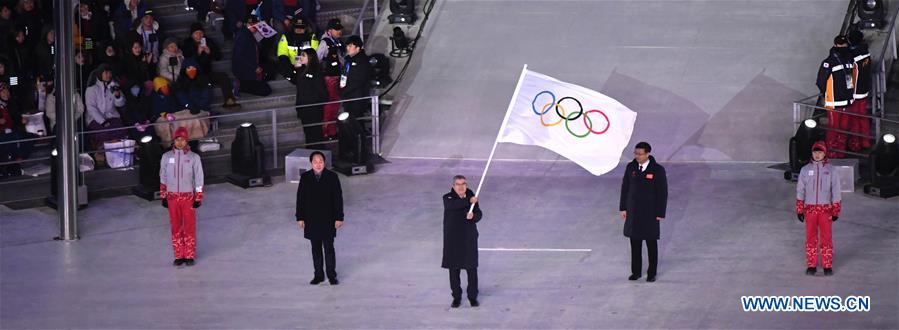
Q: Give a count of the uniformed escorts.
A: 2